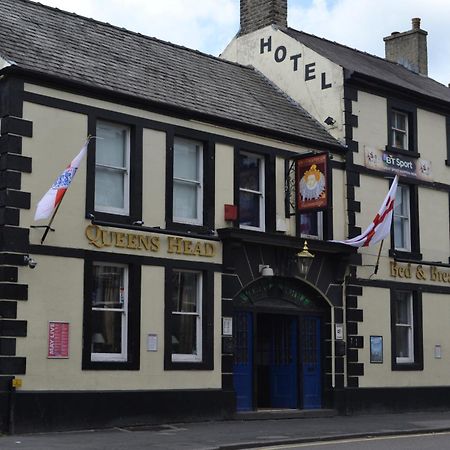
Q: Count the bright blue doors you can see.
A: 3